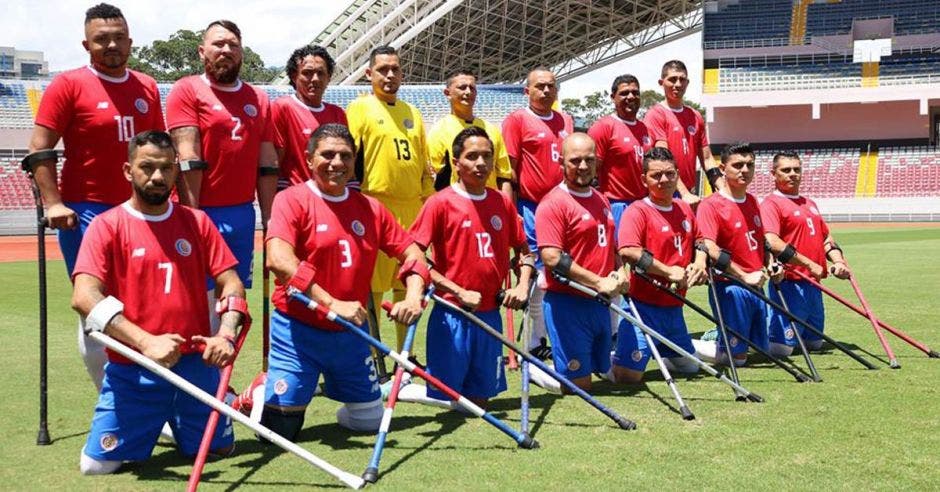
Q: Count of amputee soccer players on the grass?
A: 15